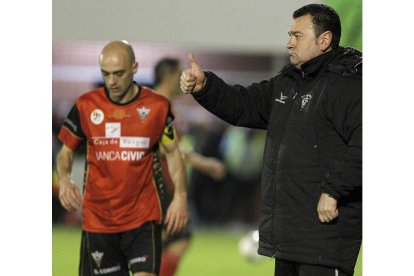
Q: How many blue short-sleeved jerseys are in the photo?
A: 0